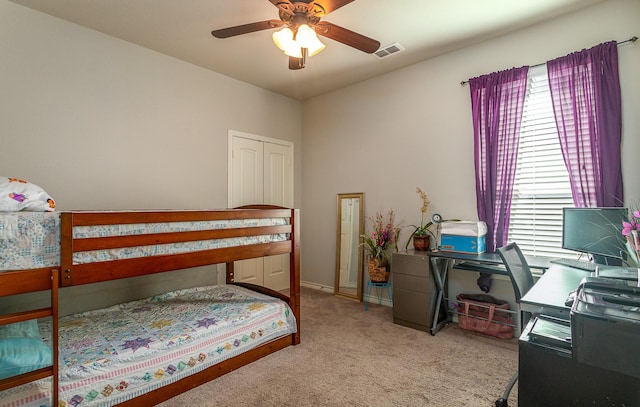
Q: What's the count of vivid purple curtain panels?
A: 2